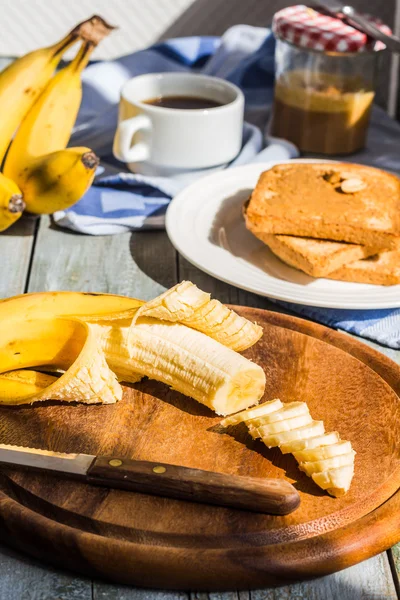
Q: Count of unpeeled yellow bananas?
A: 4